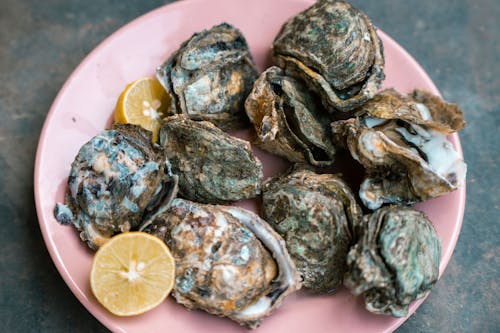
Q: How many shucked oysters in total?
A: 1